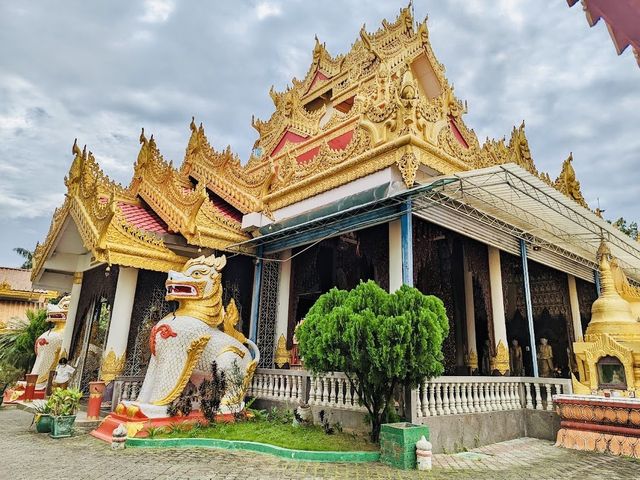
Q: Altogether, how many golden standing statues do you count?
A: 2